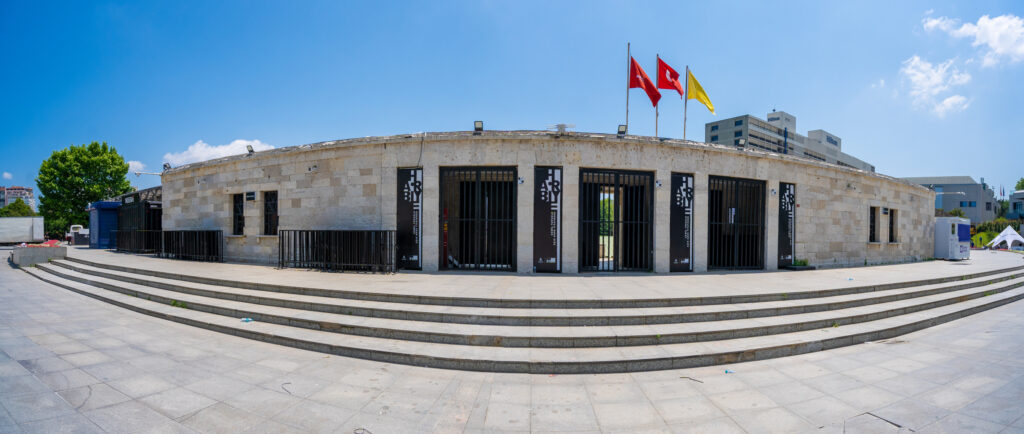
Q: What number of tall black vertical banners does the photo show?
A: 4